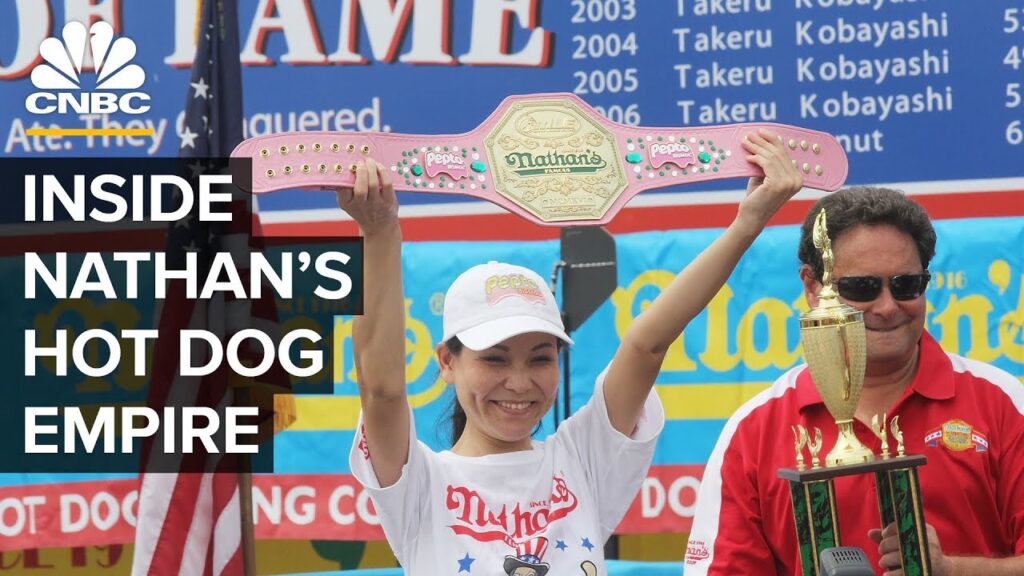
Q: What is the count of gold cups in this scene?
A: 1